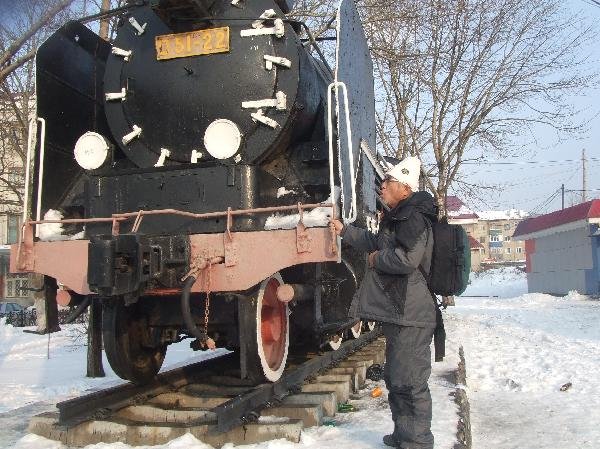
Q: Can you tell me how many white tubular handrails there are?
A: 2